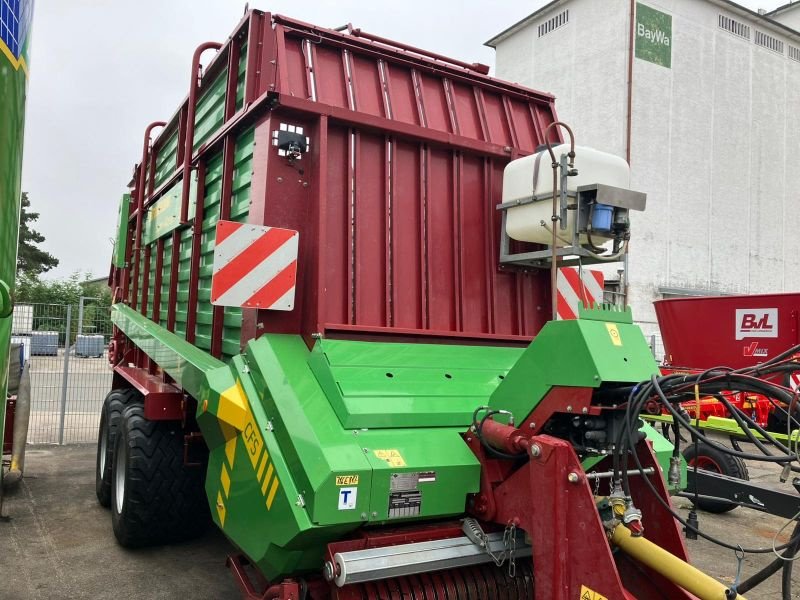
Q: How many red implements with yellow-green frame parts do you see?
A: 1